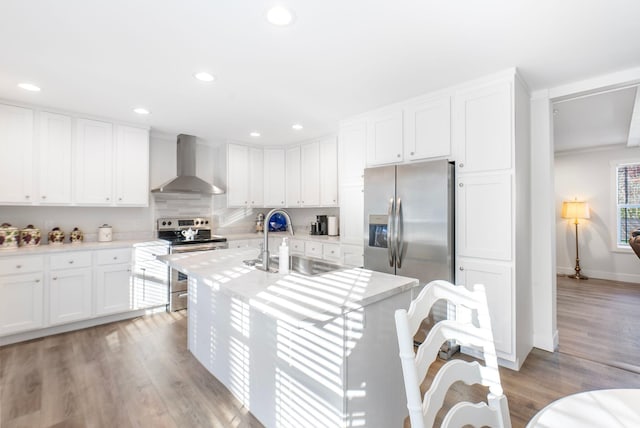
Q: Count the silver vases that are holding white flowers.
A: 0